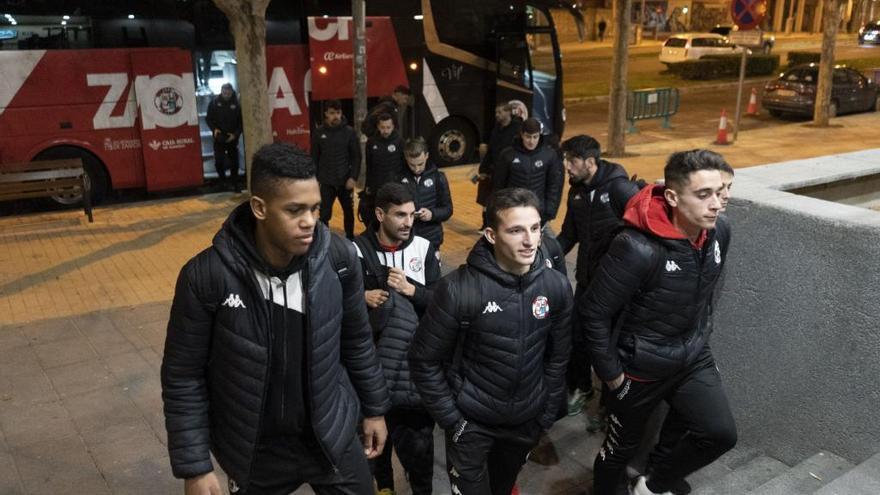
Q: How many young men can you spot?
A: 13